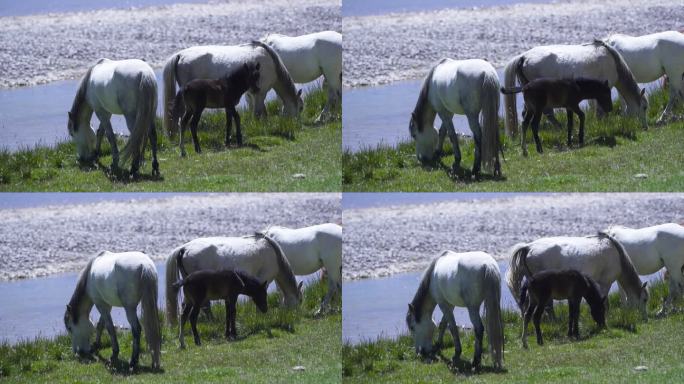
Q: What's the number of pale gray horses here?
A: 12